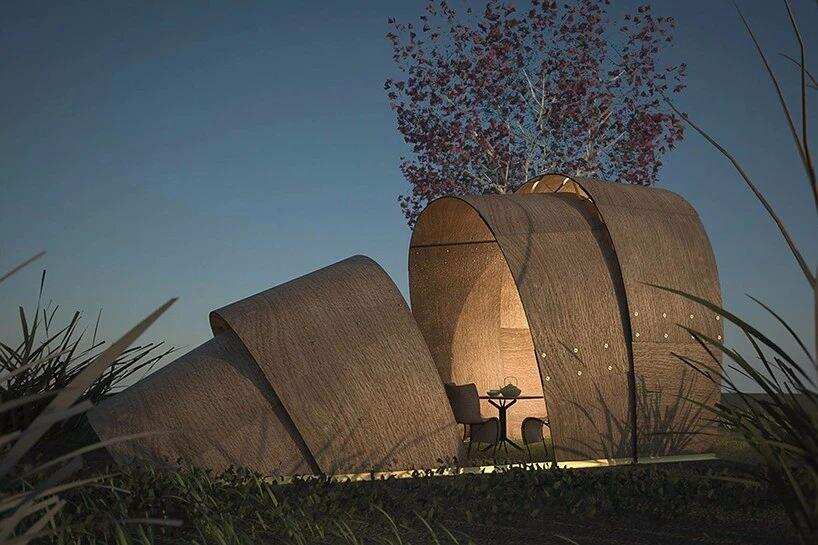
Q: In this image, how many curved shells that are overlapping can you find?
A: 4